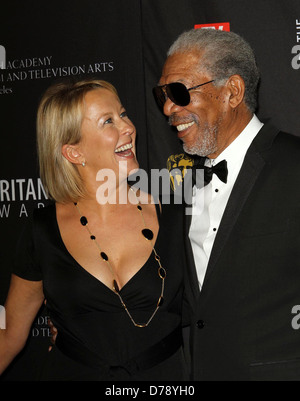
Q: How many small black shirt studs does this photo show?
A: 2